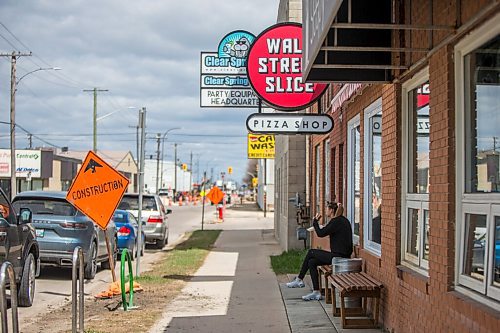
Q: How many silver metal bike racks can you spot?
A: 2